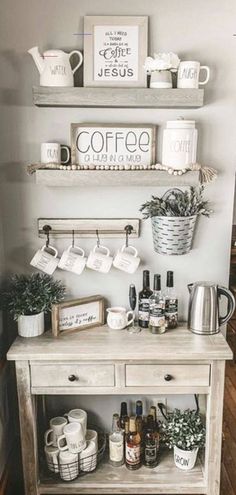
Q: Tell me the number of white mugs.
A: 13